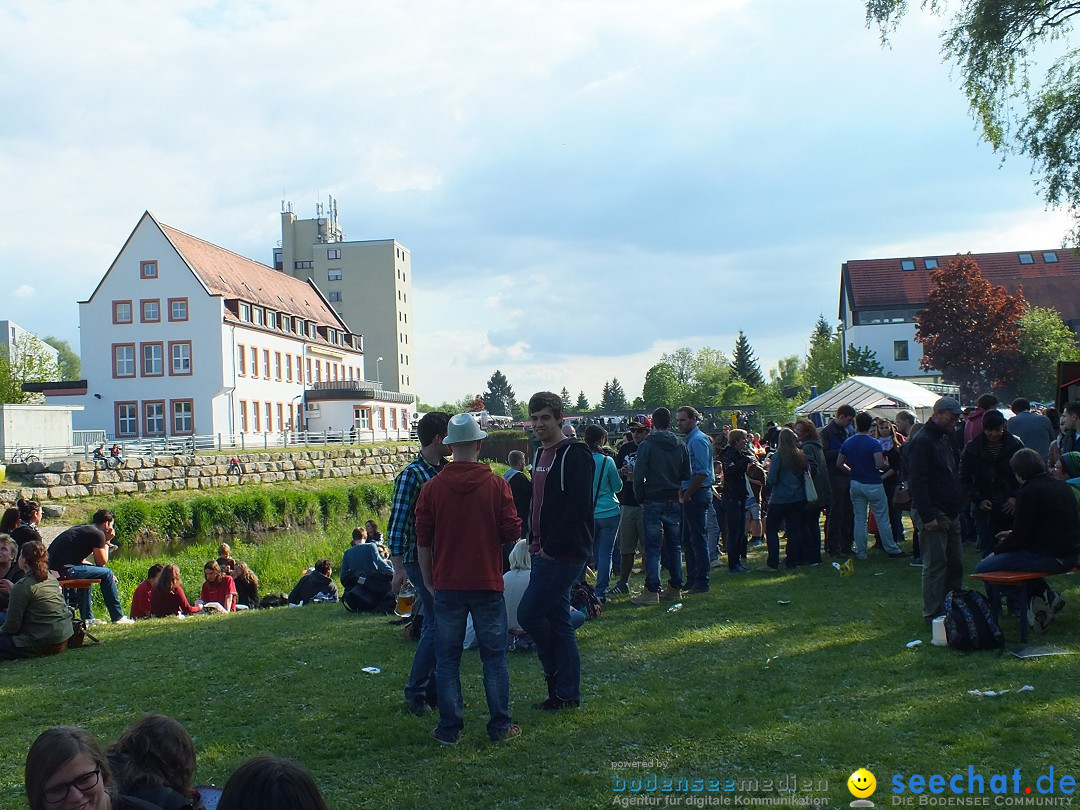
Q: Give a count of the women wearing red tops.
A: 2